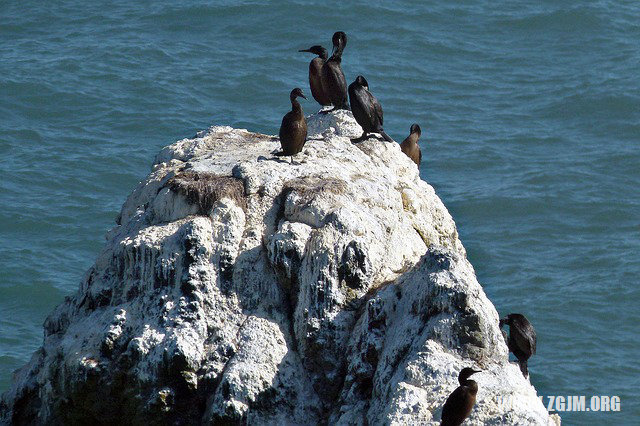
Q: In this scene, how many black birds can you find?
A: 7